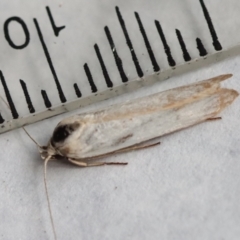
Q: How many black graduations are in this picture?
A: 15